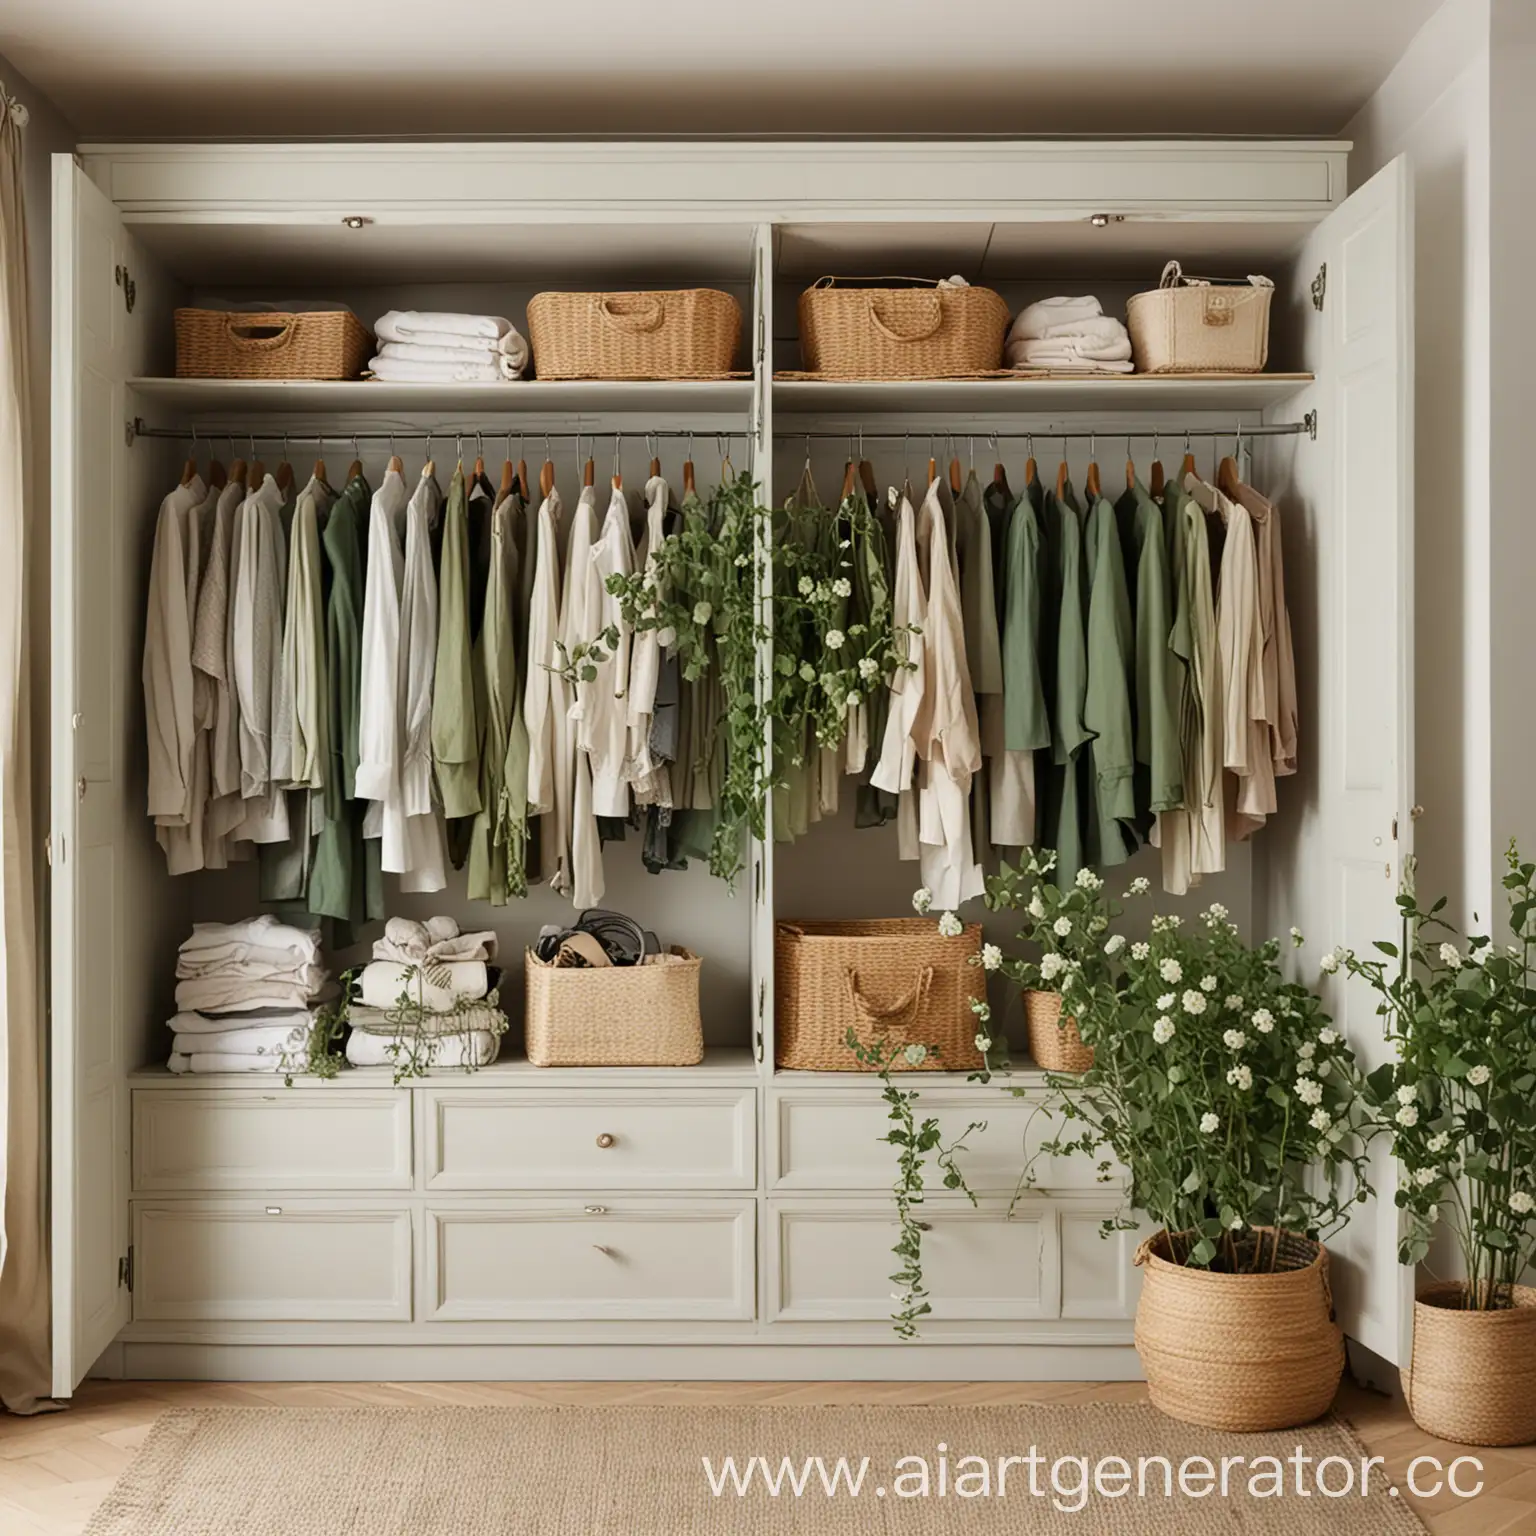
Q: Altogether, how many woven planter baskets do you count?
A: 3